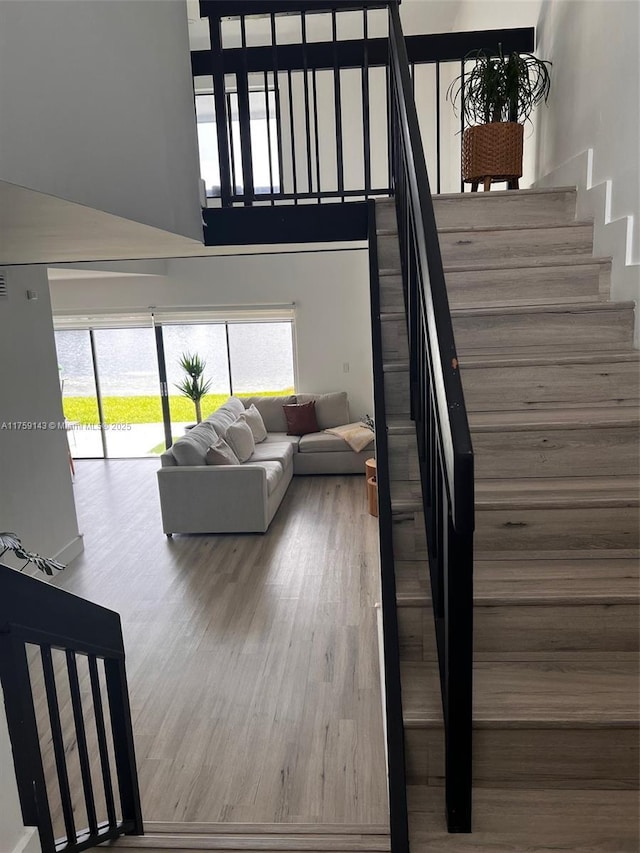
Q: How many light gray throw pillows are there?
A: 3